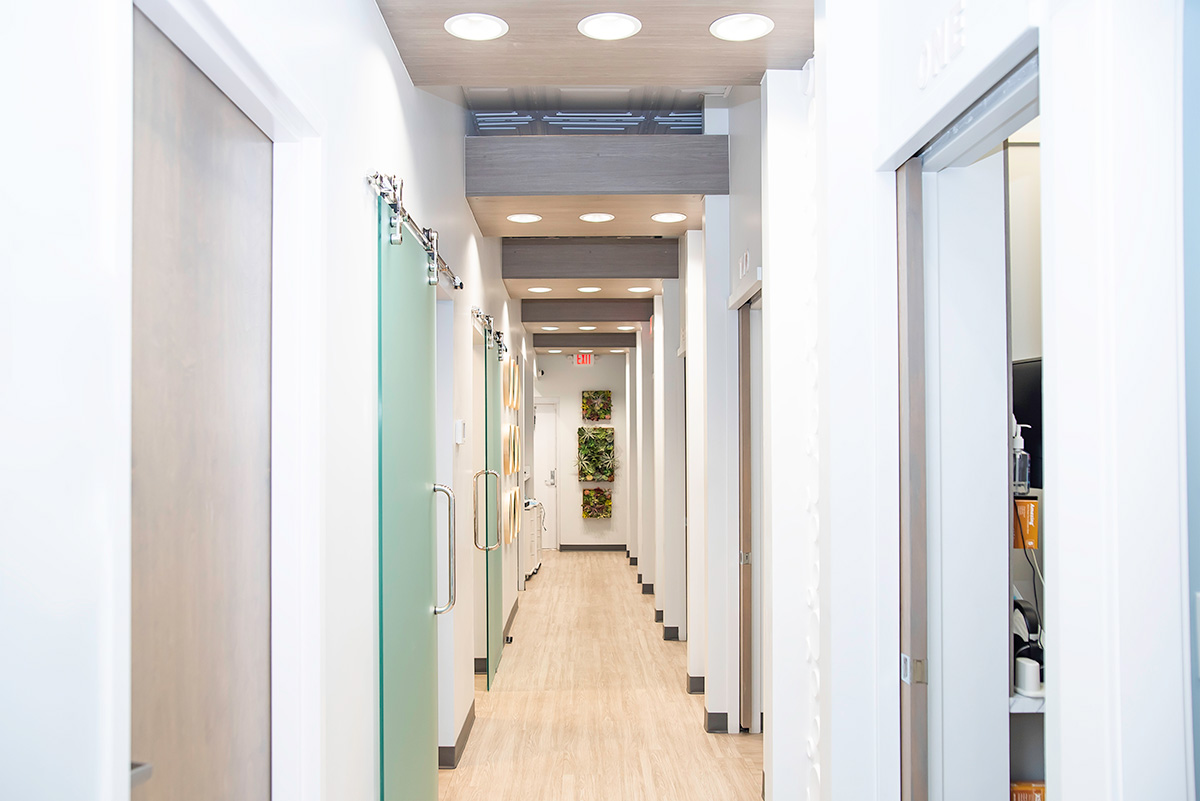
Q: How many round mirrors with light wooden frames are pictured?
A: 9